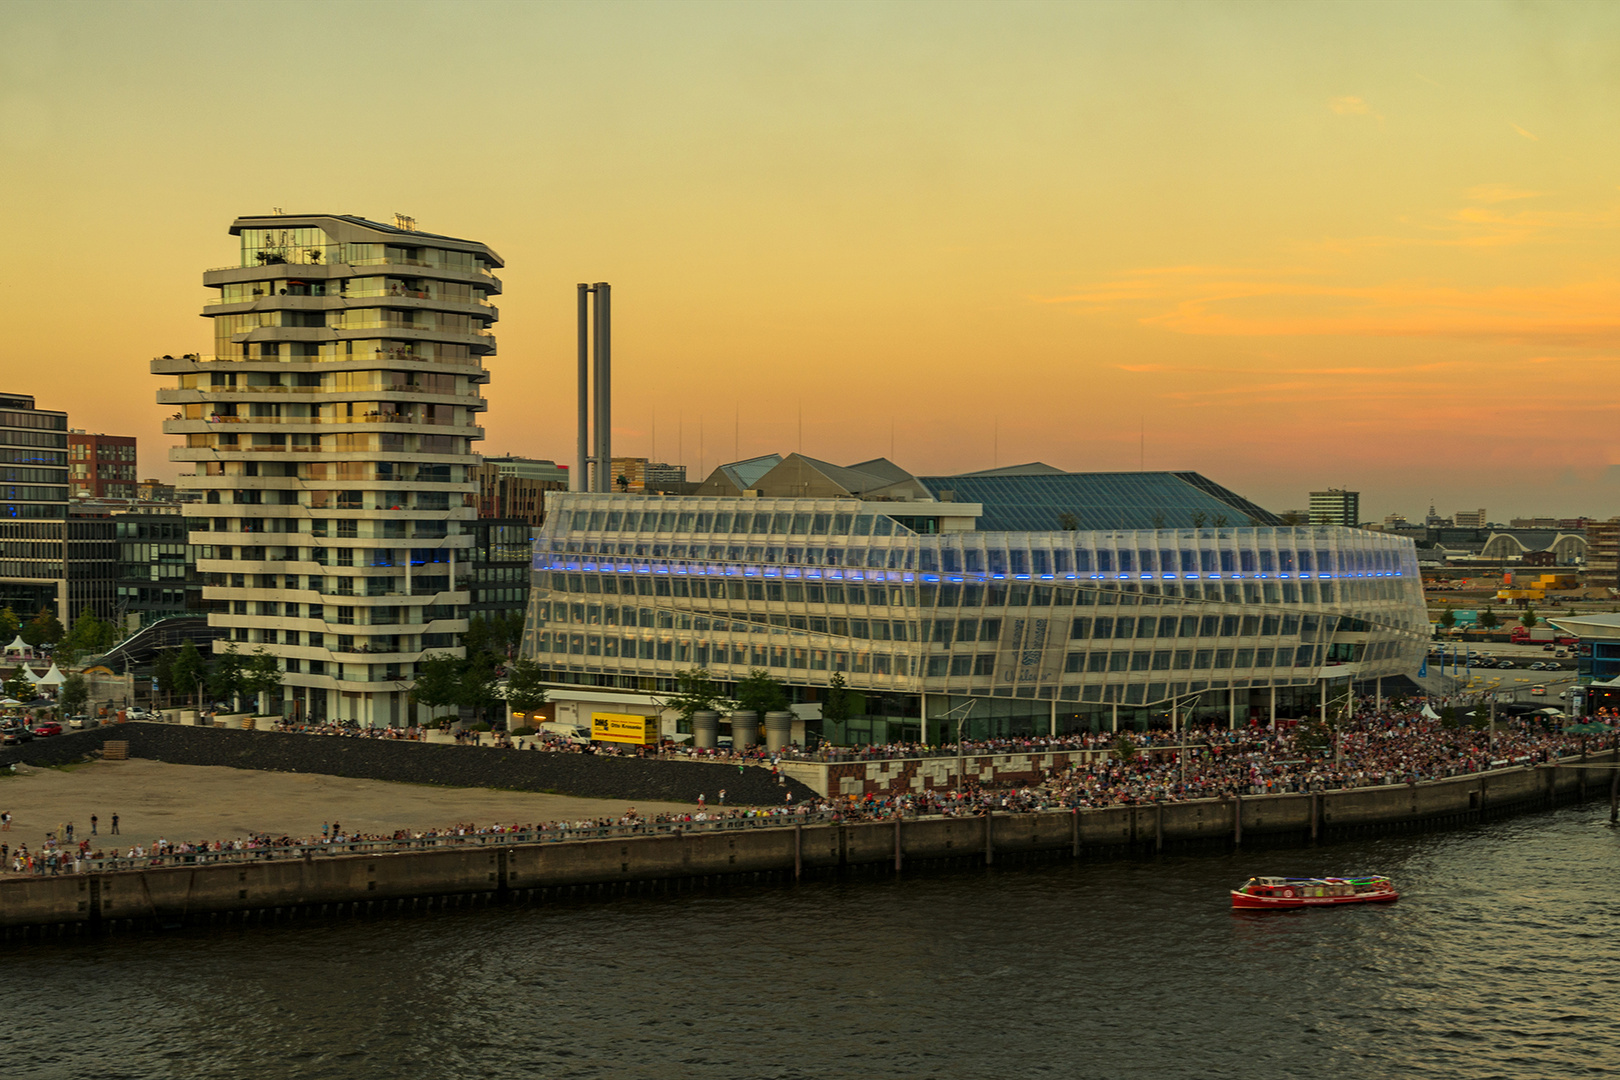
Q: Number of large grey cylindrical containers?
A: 3